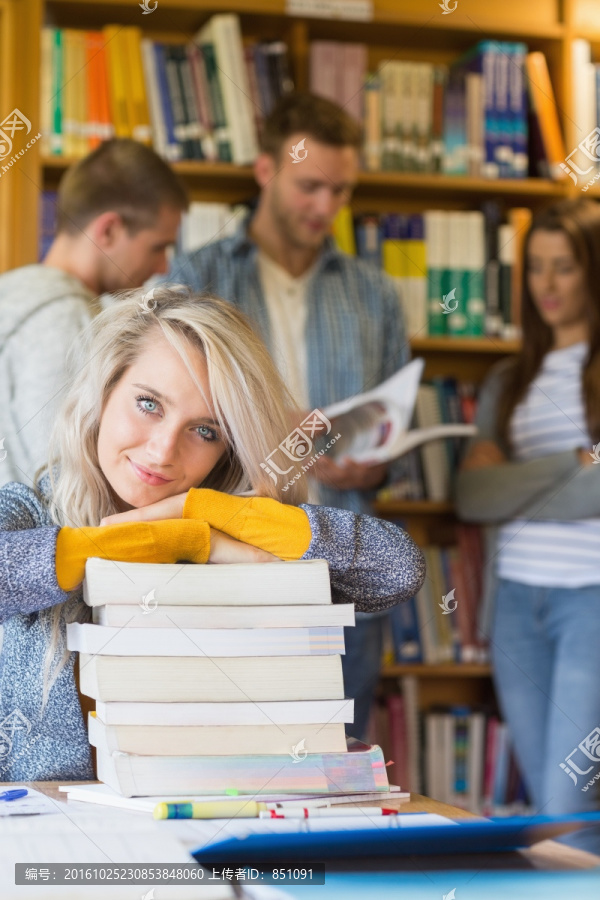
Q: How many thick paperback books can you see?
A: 7